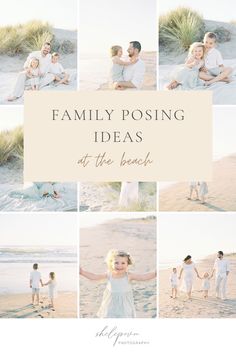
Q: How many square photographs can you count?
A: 9